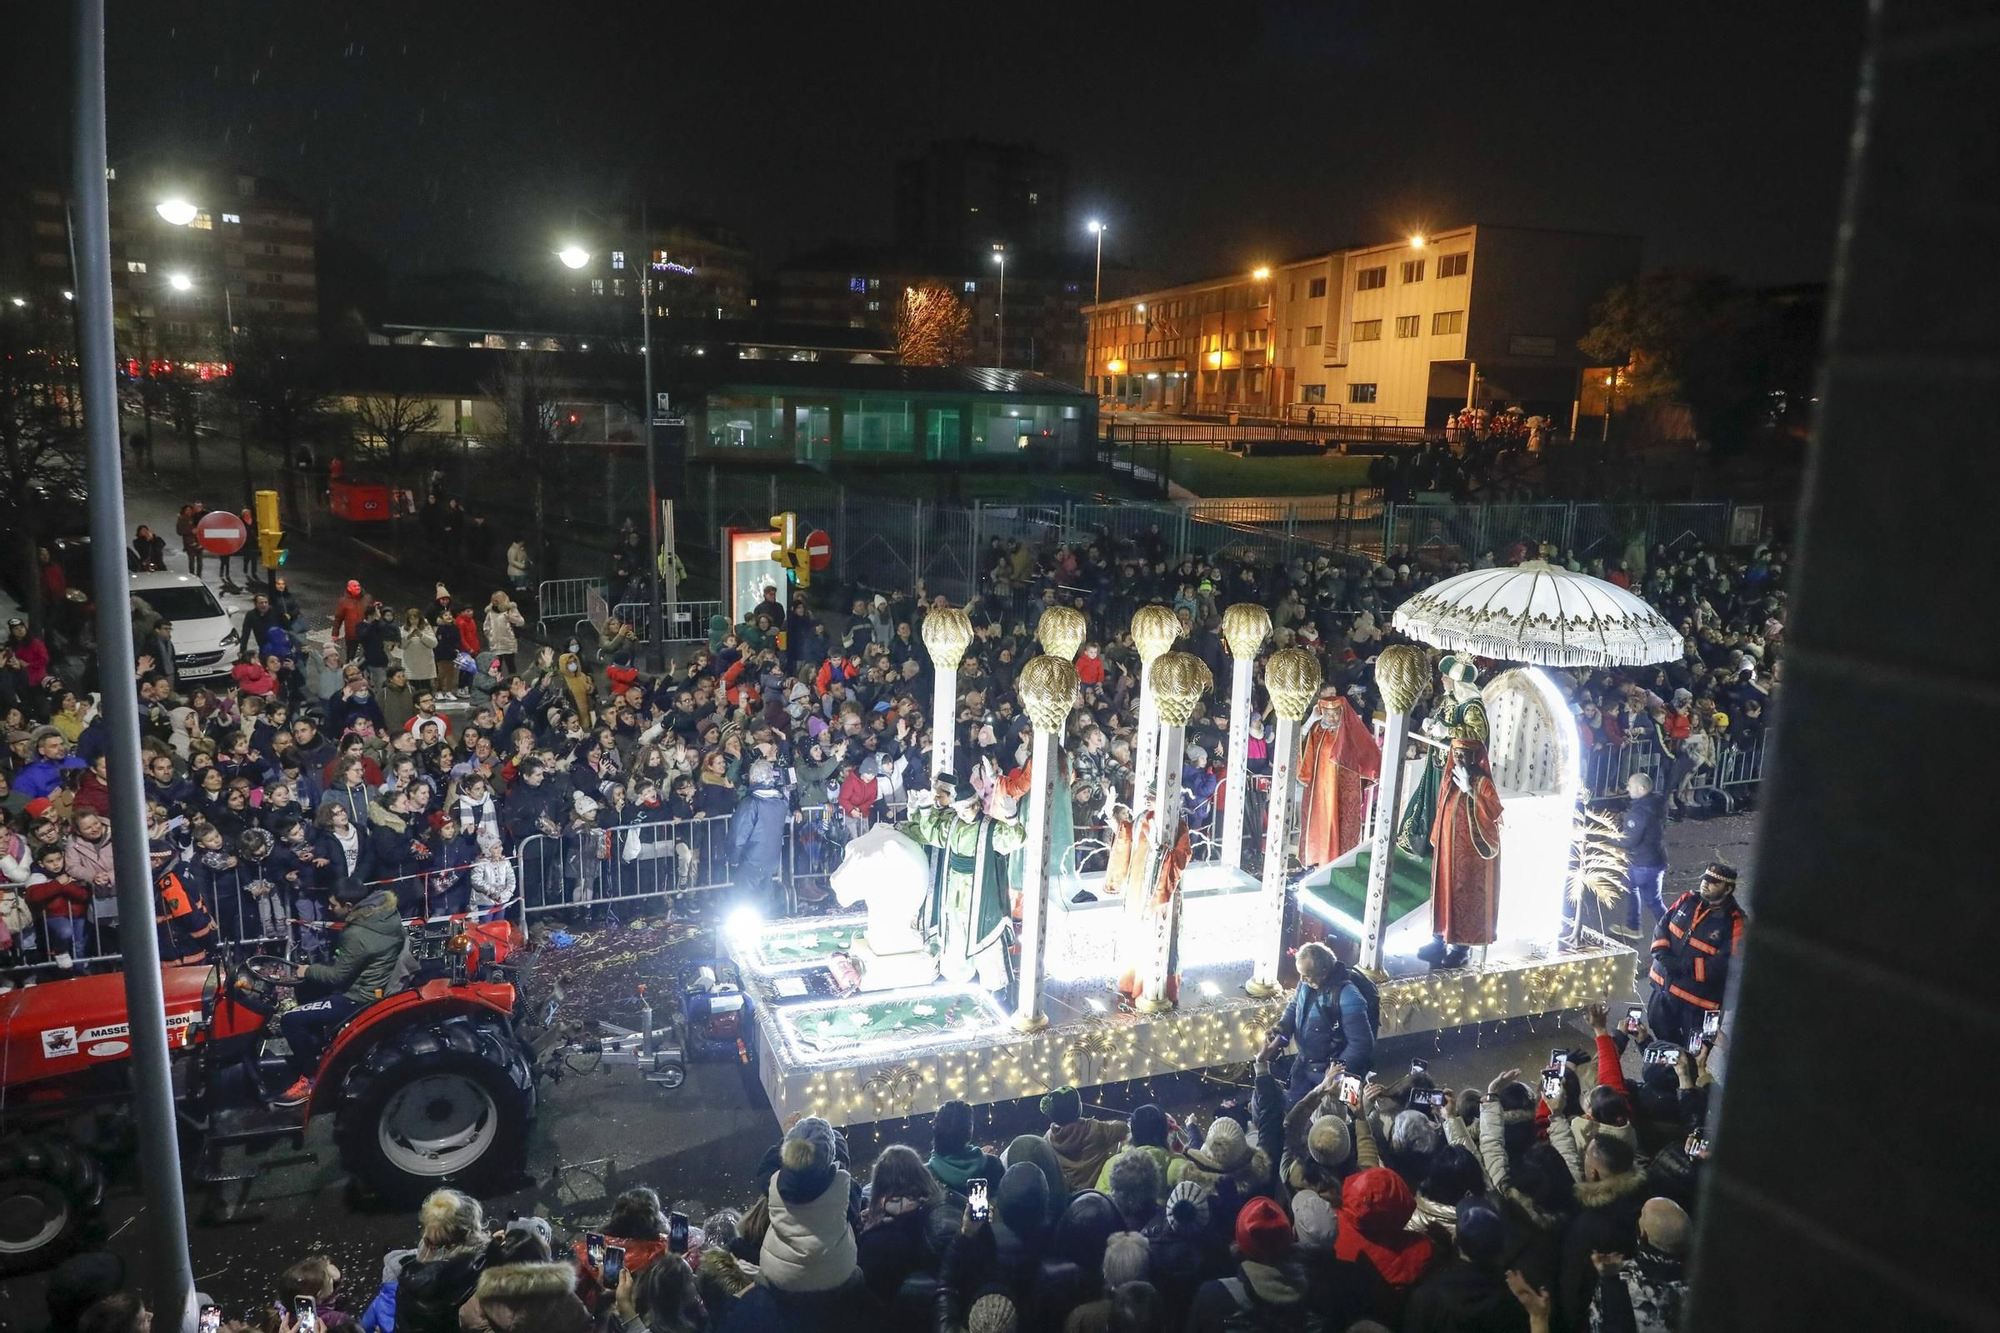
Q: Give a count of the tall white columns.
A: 8